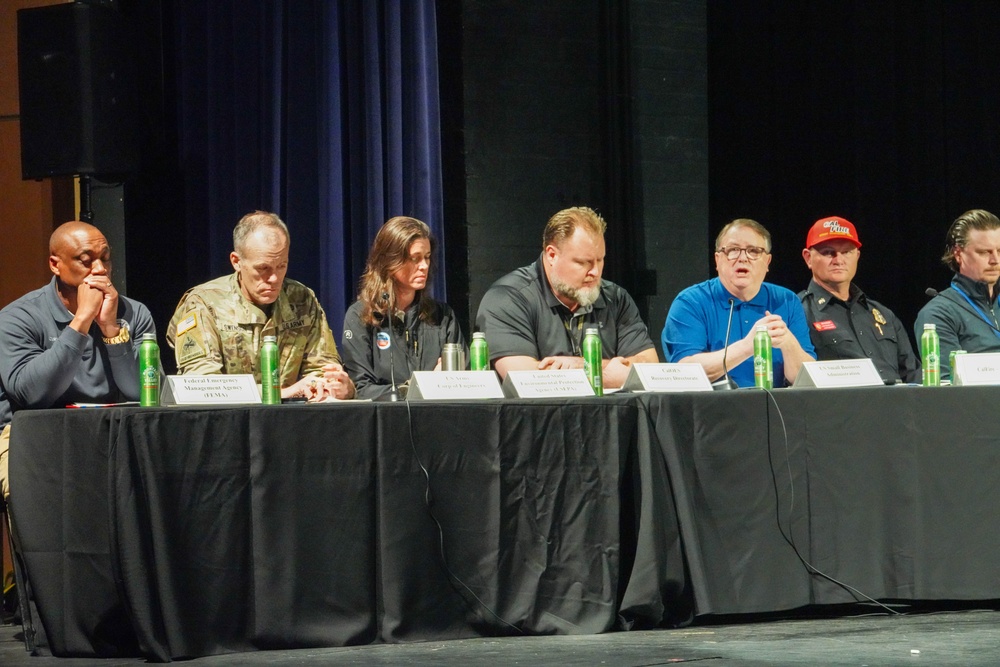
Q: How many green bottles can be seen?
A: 6